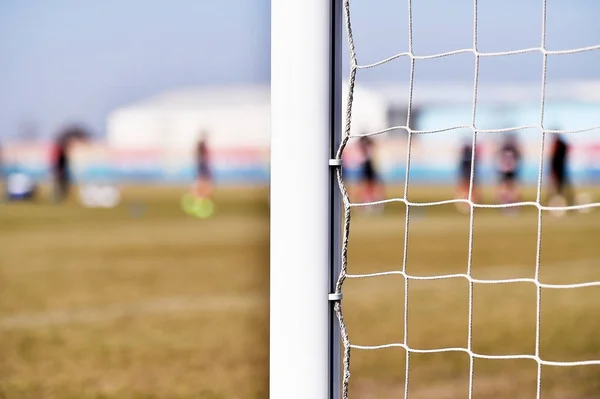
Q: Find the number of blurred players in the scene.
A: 6